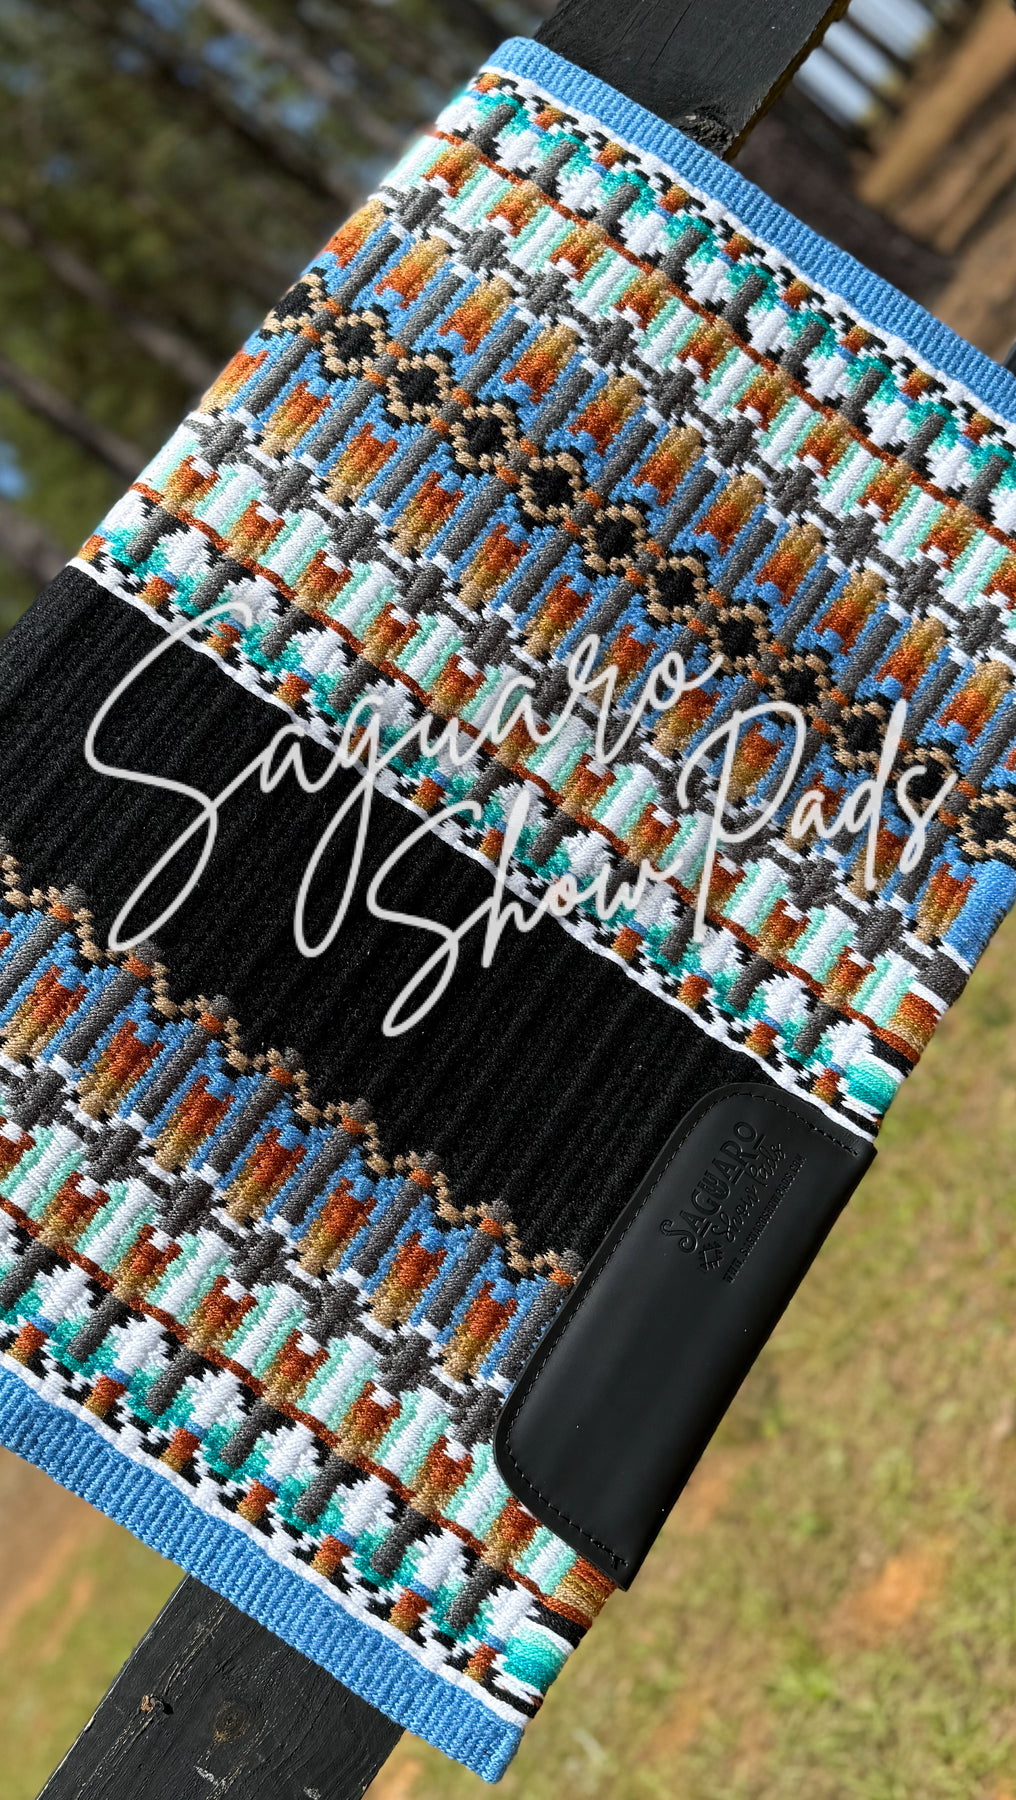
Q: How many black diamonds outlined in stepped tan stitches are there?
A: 12